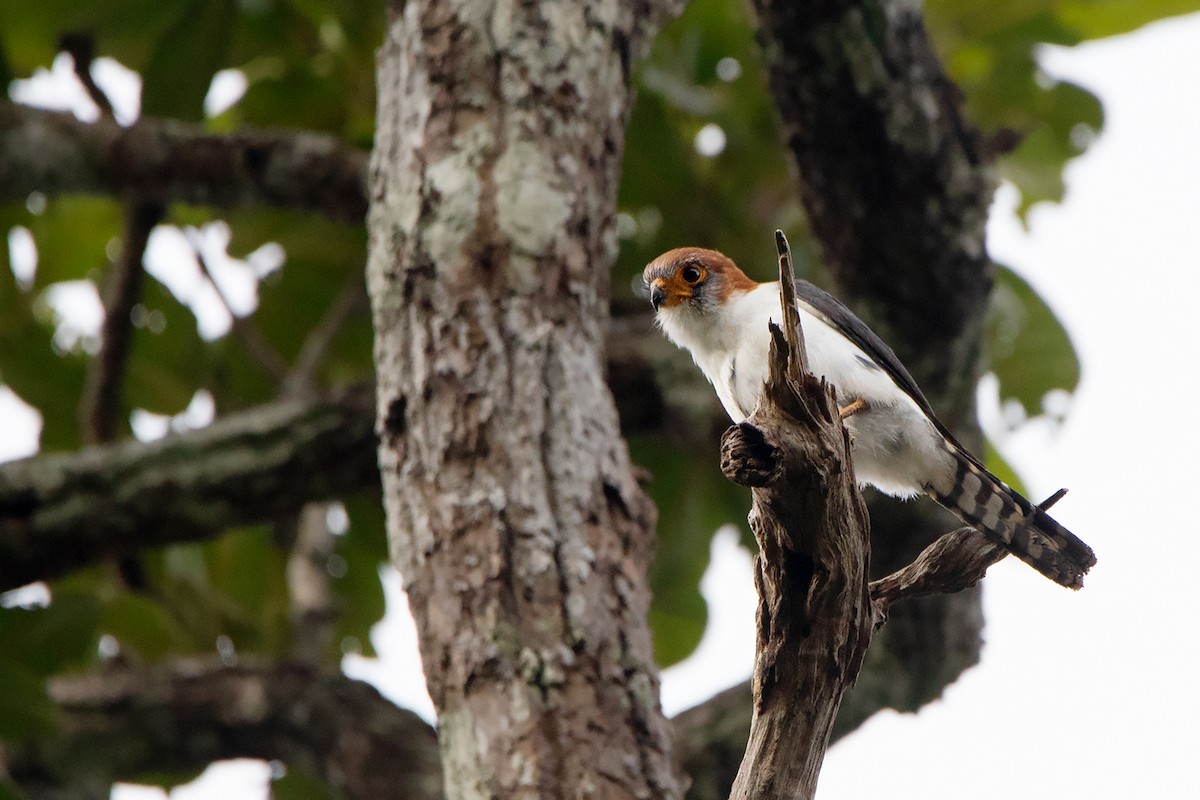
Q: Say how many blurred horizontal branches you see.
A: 3